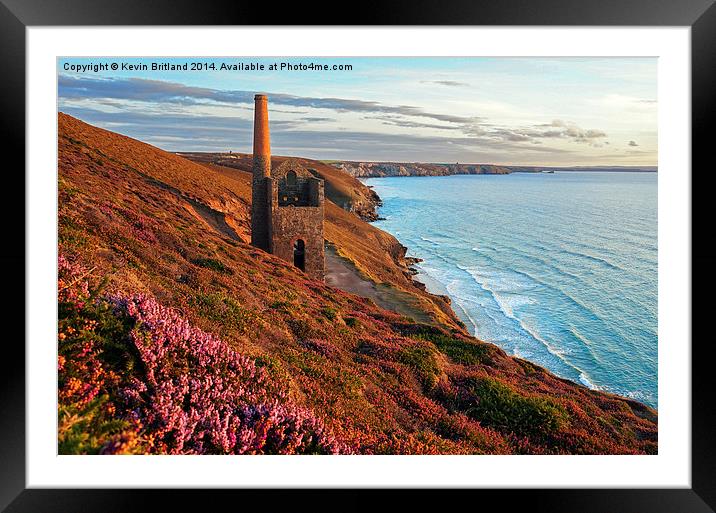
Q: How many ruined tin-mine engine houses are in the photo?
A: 1